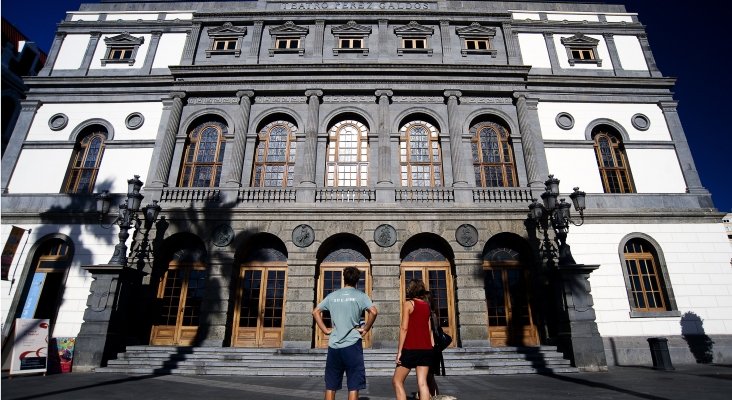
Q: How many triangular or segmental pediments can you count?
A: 7